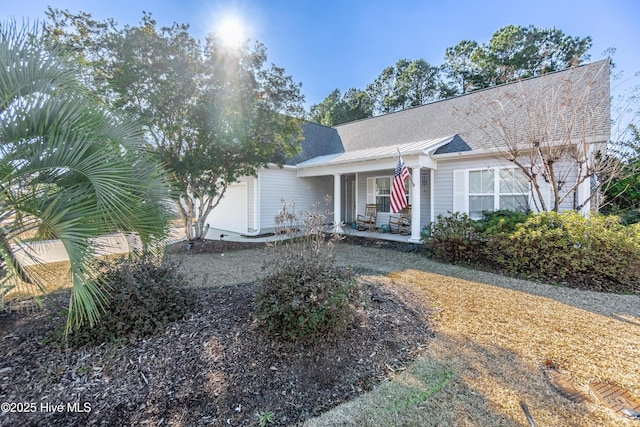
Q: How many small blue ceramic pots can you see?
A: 3